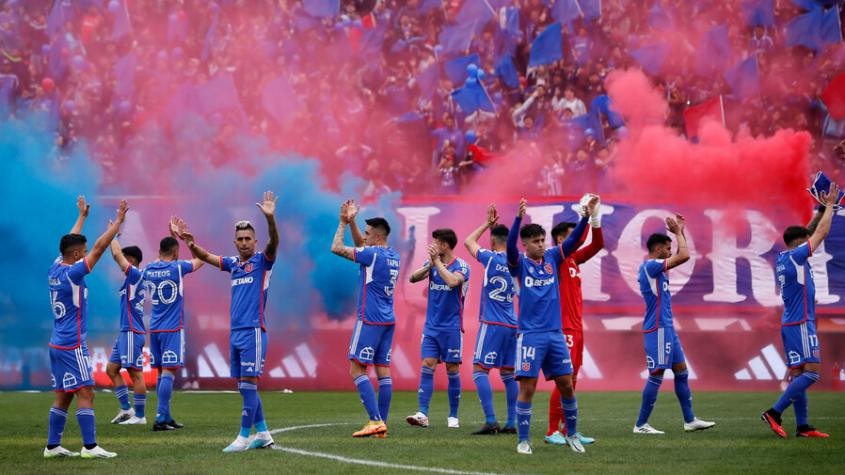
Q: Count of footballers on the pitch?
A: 11